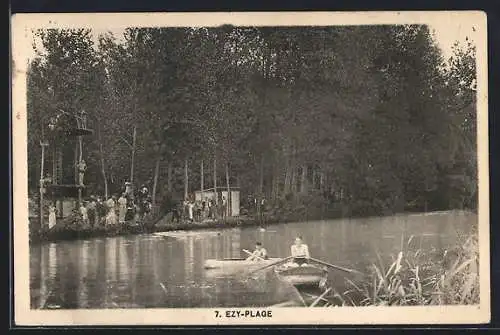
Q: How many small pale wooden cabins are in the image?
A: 1